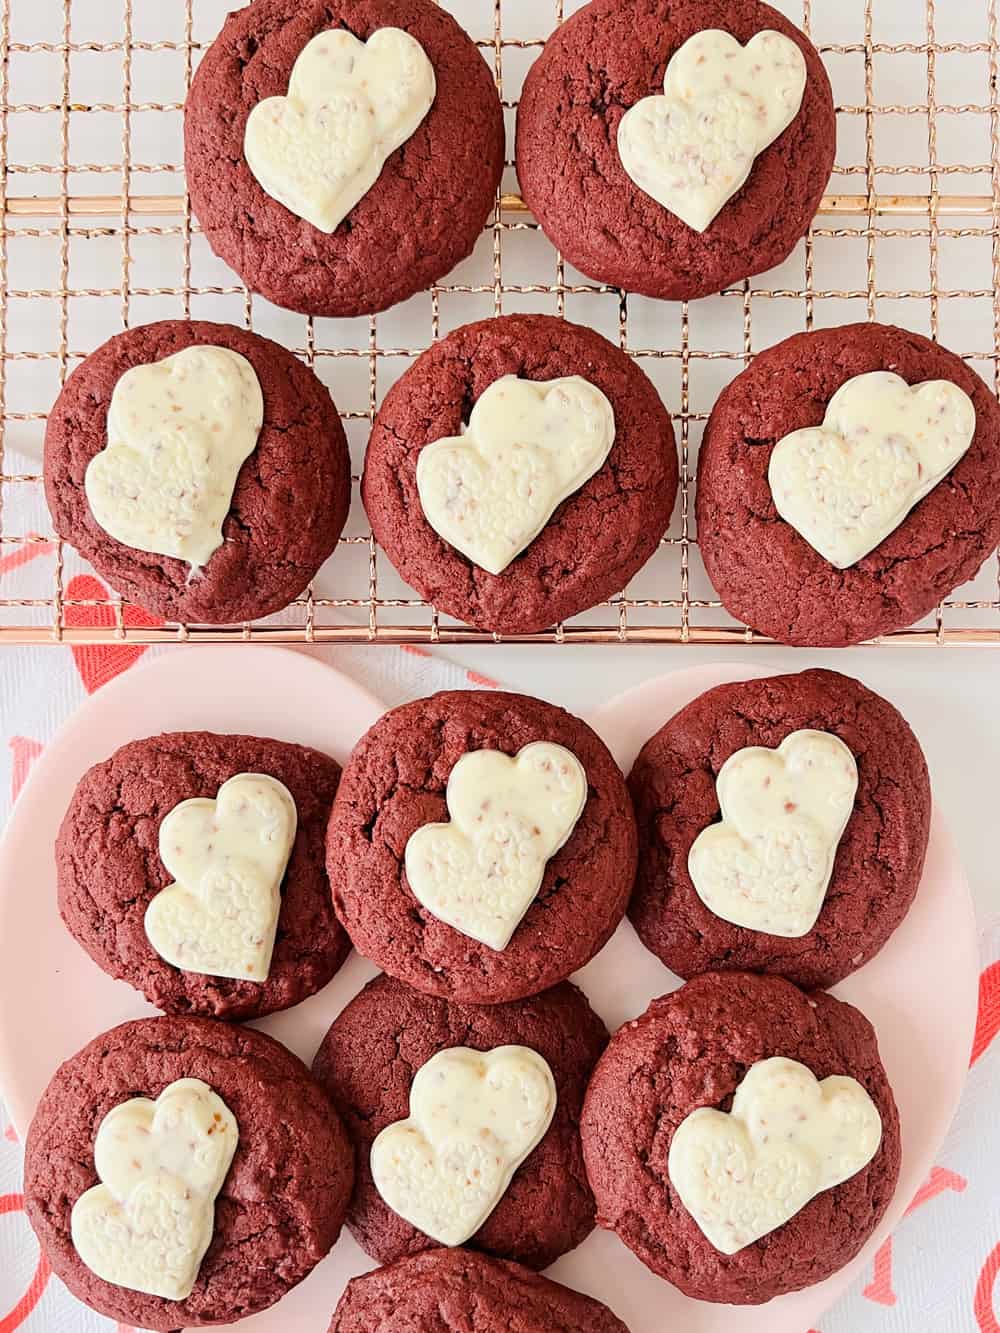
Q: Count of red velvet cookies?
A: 12